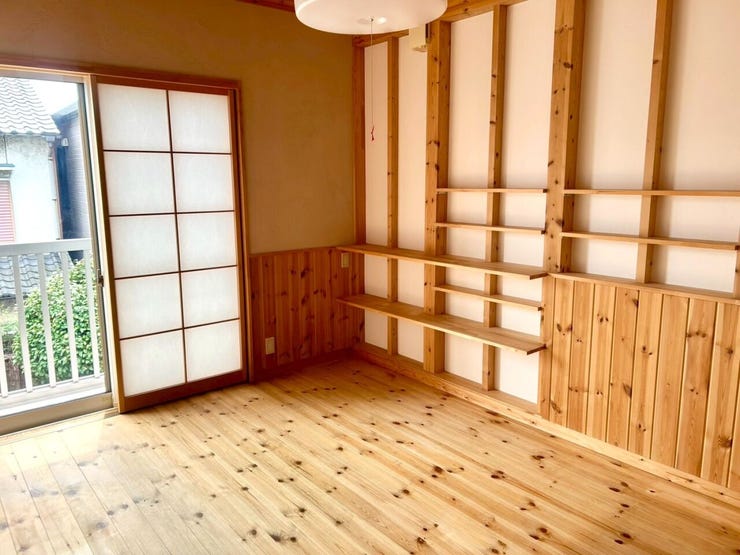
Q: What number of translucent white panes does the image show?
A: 10